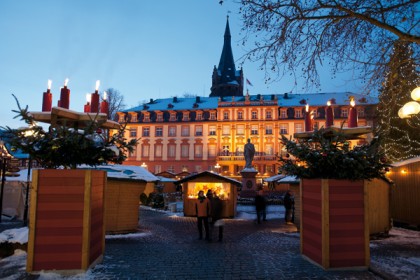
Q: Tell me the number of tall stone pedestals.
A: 1